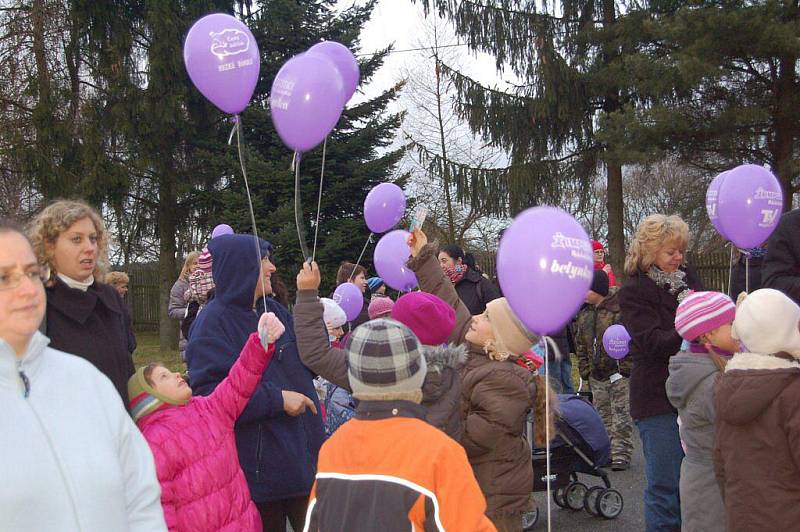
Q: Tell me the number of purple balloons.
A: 11